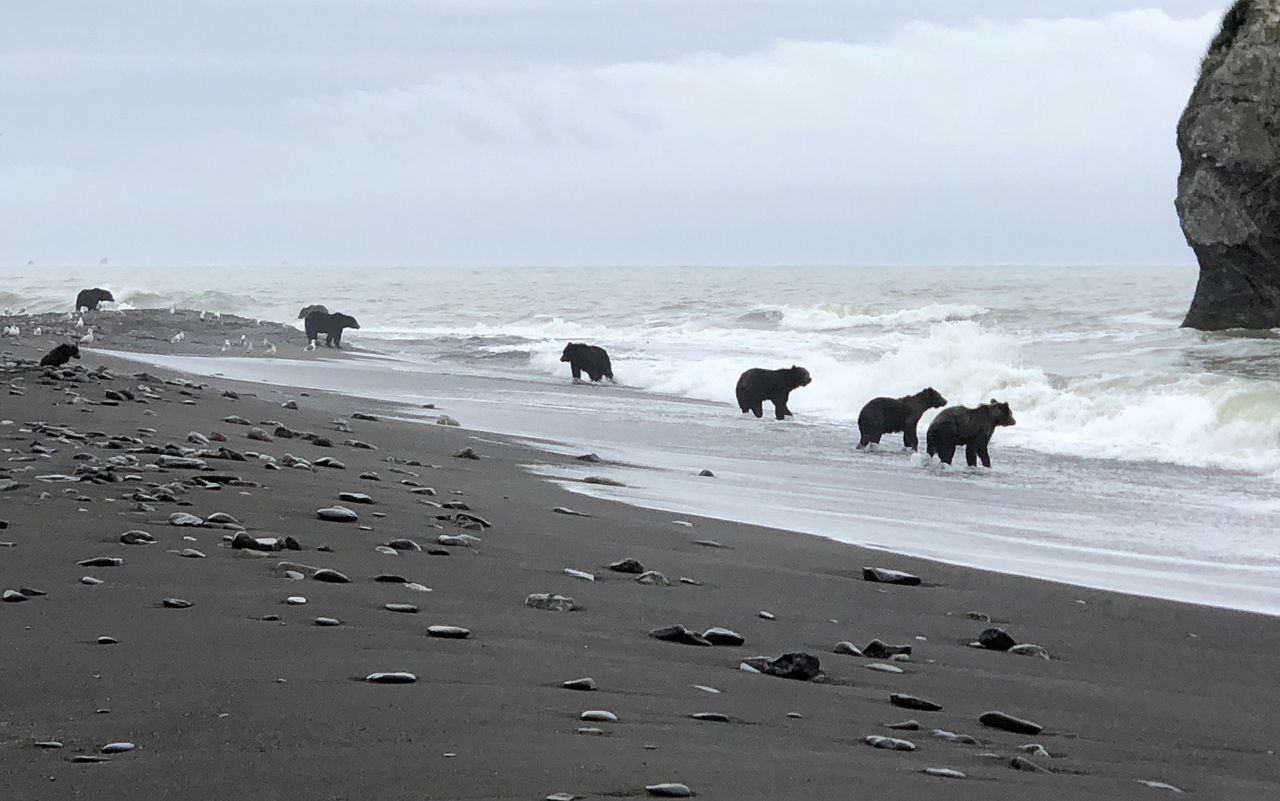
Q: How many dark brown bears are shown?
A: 8